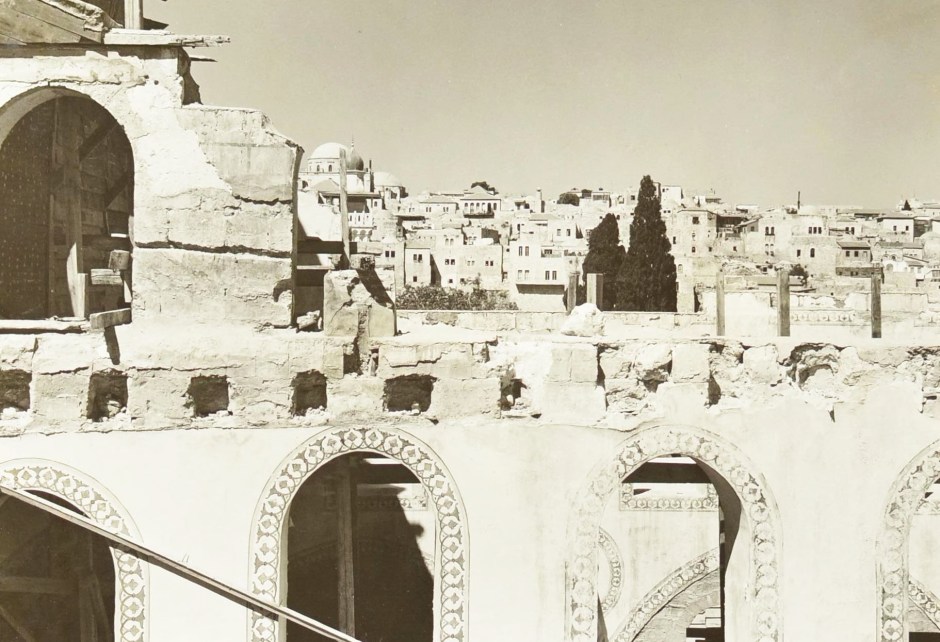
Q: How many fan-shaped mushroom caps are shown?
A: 0